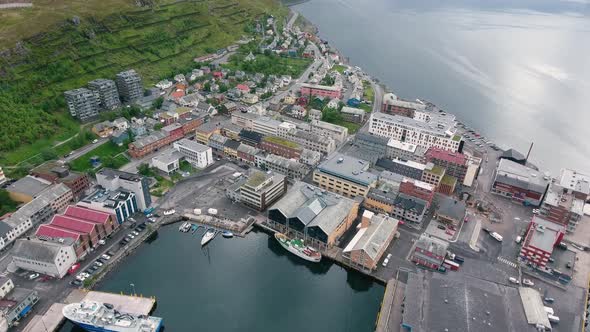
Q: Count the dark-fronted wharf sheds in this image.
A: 3